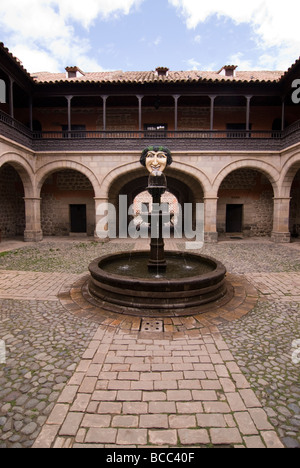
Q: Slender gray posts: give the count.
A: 9